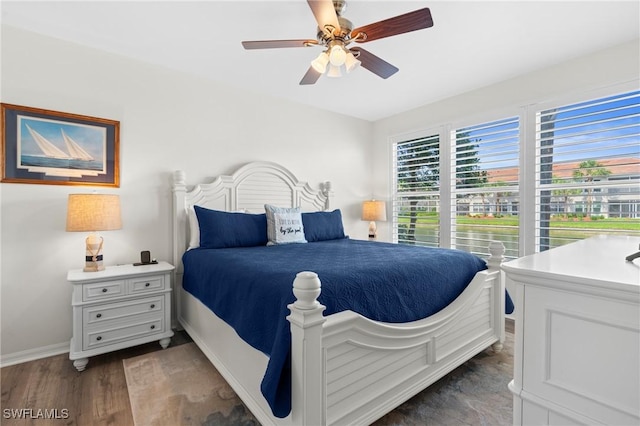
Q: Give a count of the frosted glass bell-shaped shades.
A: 4